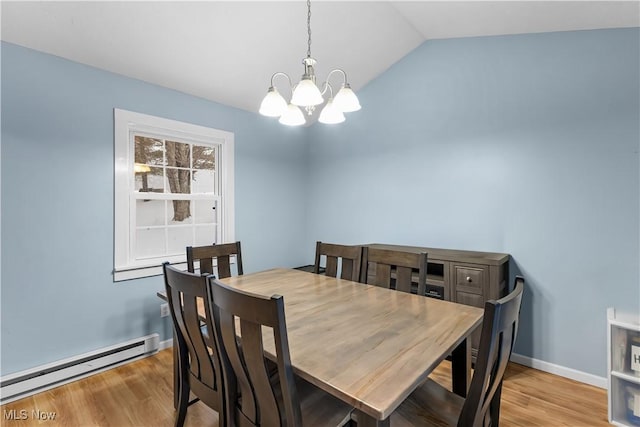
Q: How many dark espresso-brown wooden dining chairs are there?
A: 6